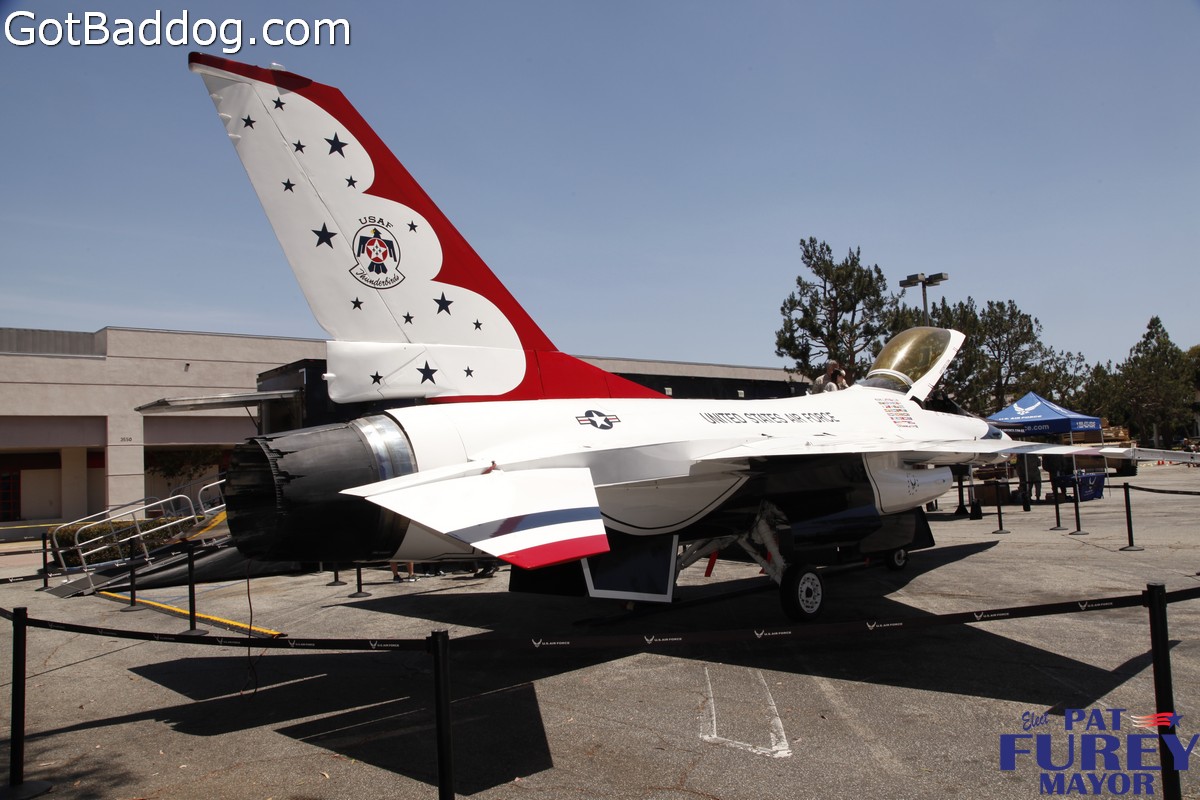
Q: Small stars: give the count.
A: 11